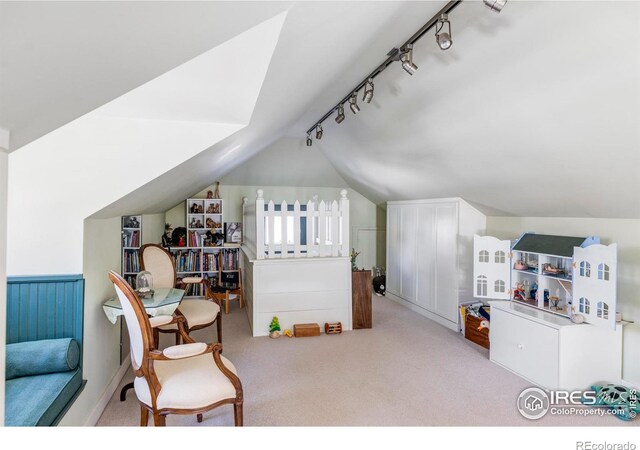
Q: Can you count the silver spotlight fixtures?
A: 8